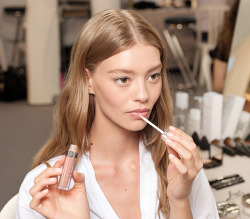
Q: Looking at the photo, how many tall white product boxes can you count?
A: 2